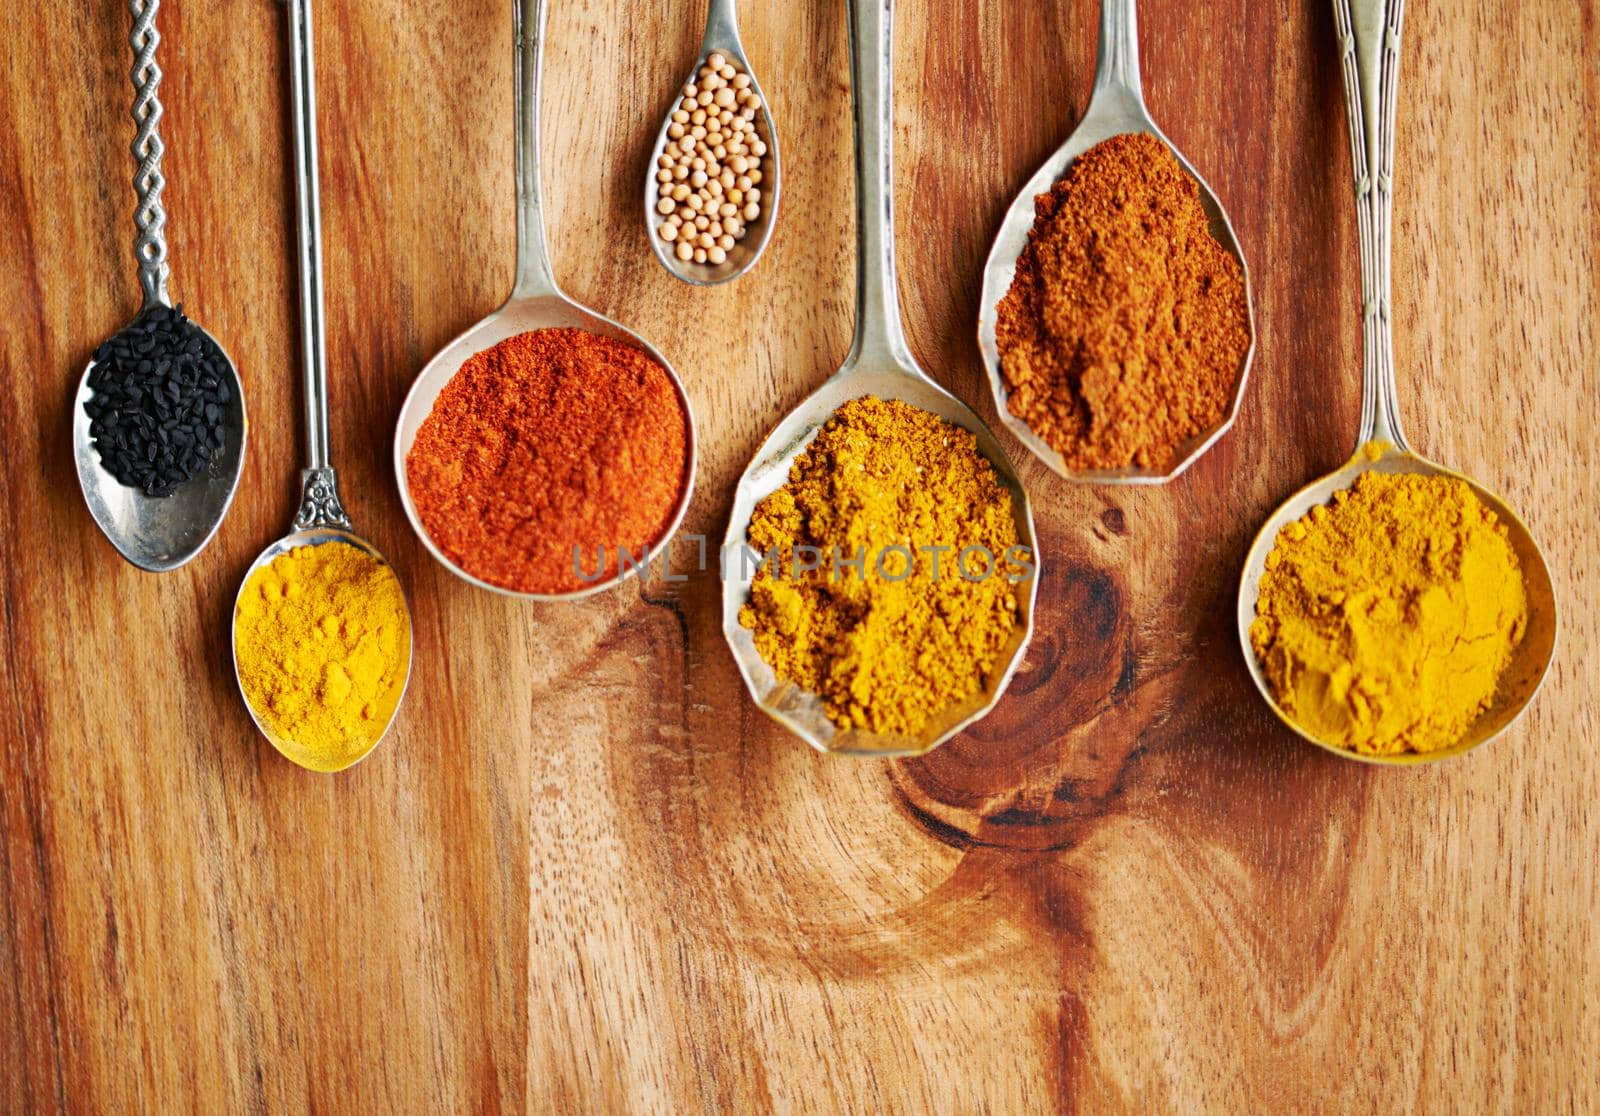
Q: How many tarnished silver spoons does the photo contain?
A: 7